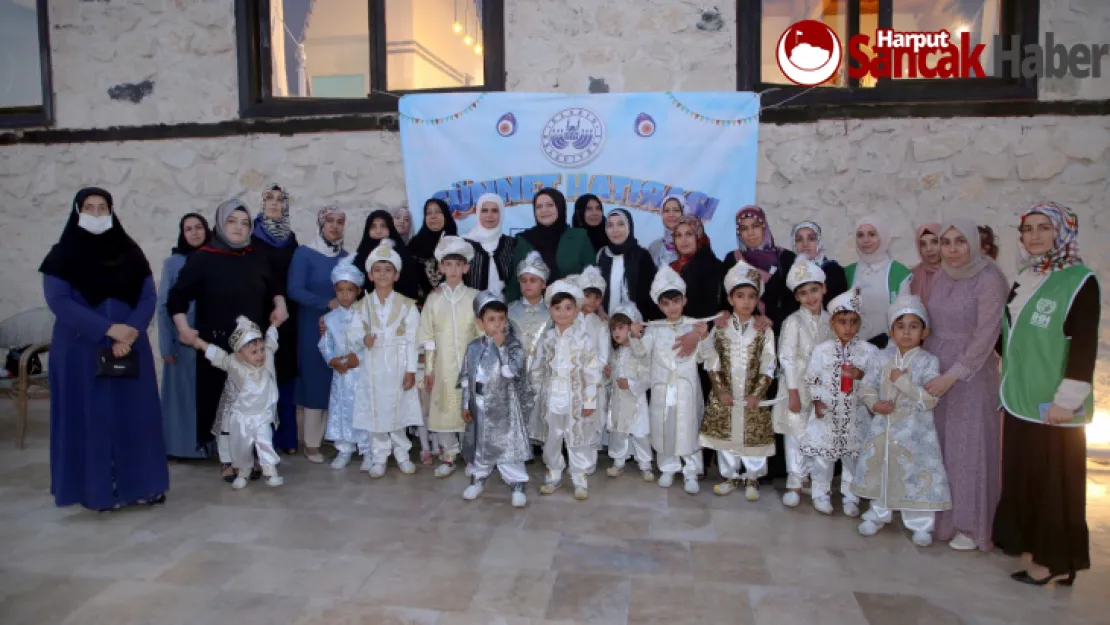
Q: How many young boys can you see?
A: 14